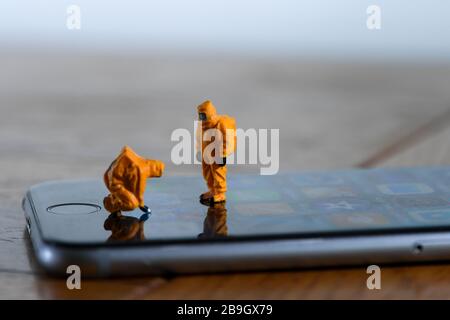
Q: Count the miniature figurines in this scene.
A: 2